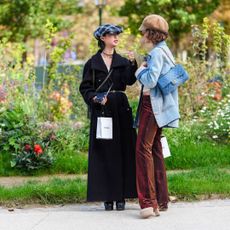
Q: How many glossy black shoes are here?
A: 2